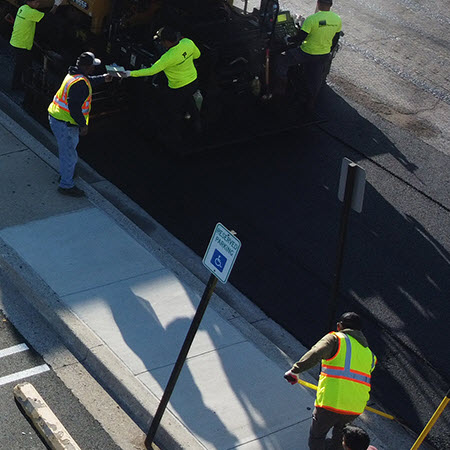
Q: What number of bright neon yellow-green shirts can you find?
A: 3